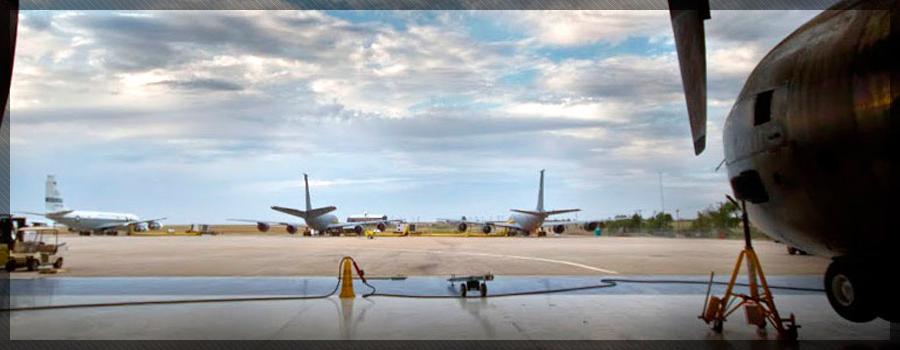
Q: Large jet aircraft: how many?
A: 3